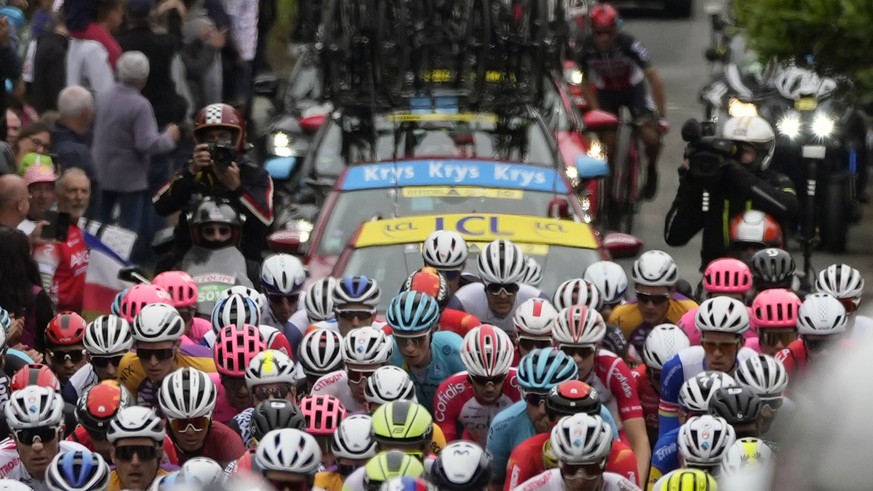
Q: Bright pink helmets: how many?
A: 6